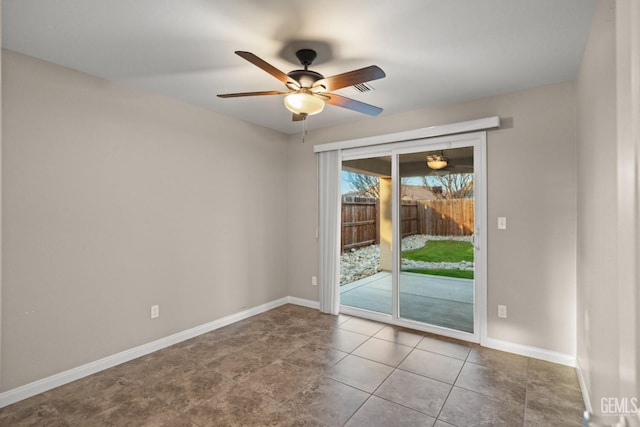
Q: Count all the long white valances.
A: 1